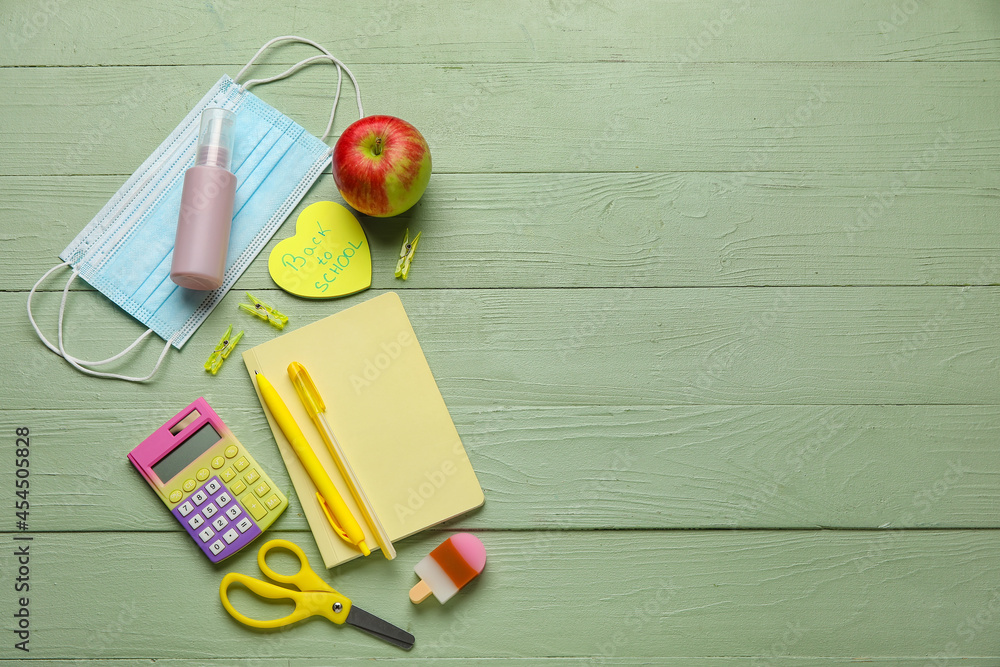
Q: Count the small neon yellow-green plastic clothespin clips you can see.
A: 3